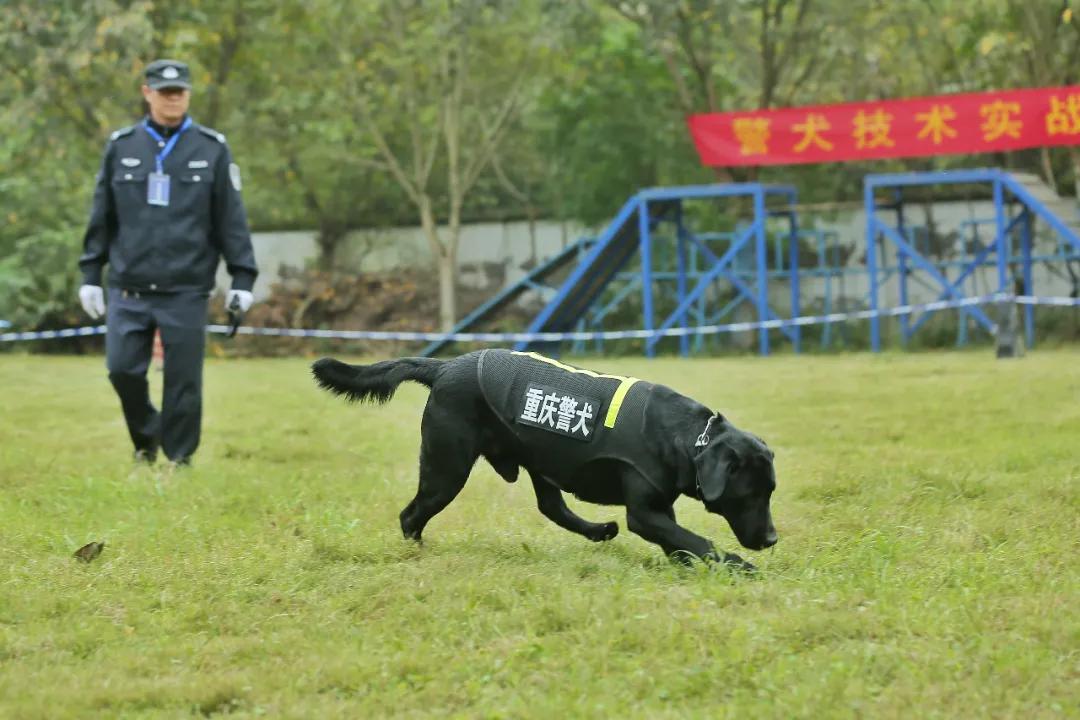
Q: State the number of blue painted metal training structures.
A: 2